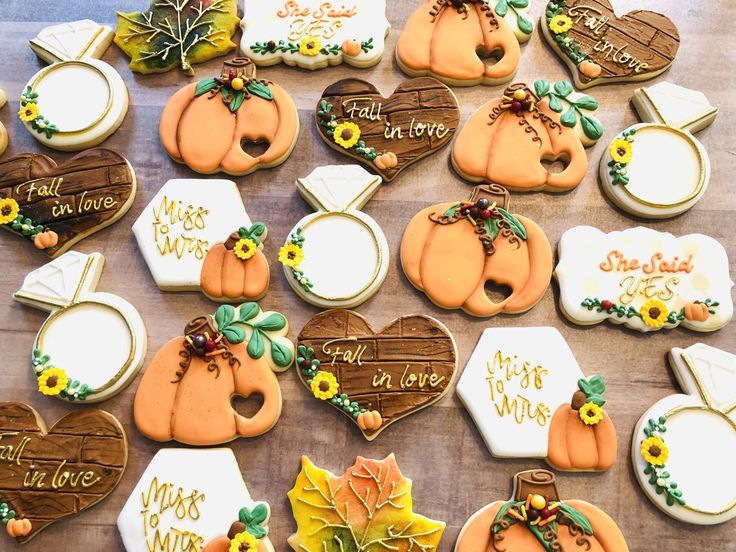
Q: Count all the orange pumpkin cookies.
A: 6